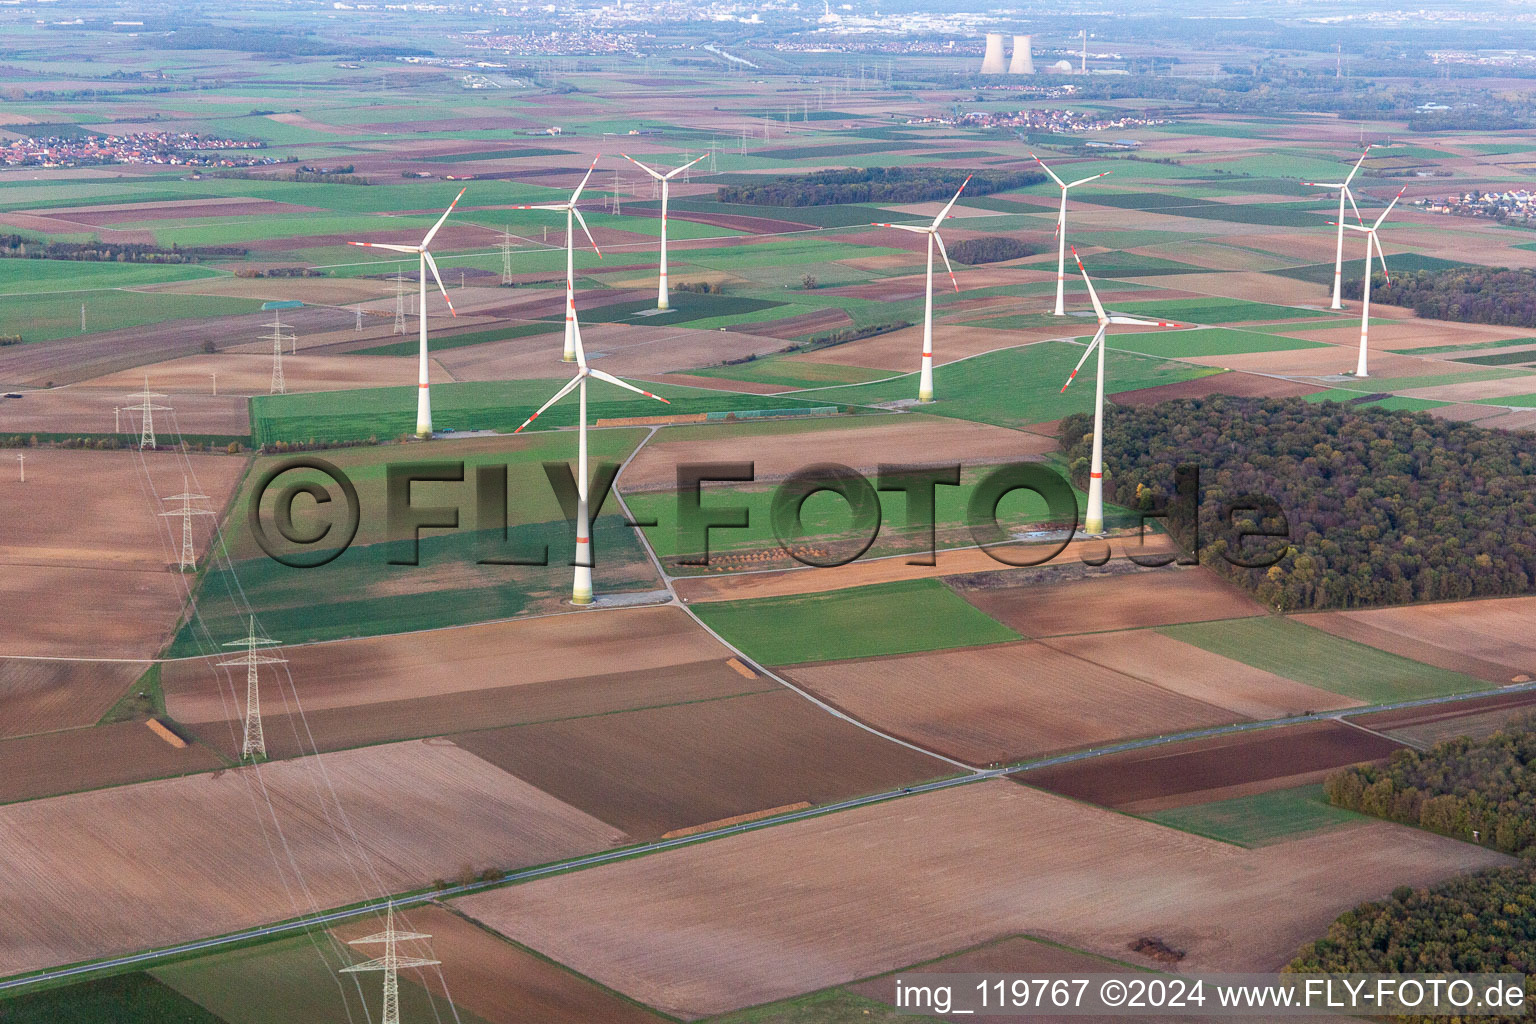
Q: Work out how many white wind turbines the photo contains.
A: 9